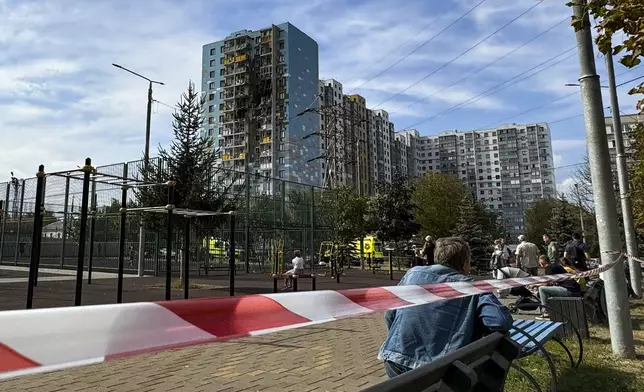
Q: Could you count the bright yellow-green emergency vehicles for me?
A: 2